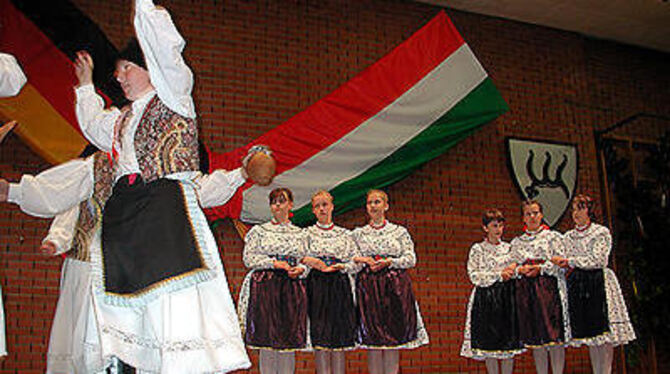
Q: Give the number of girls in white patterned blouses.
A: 6